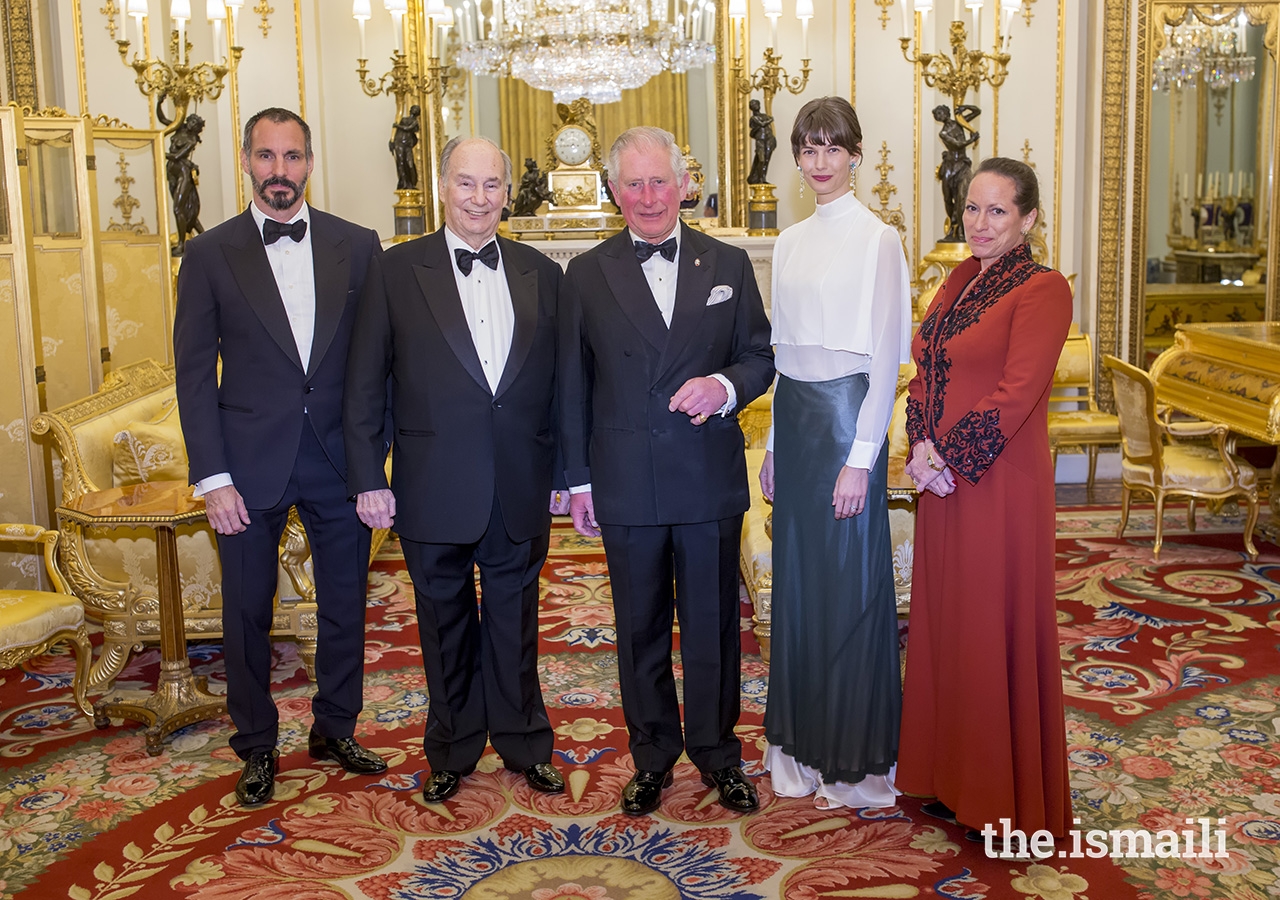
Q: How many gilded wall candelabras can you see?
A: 4